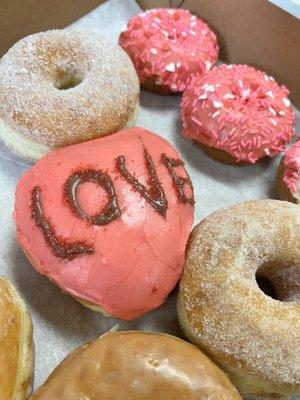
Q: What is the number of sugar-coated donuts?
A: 2